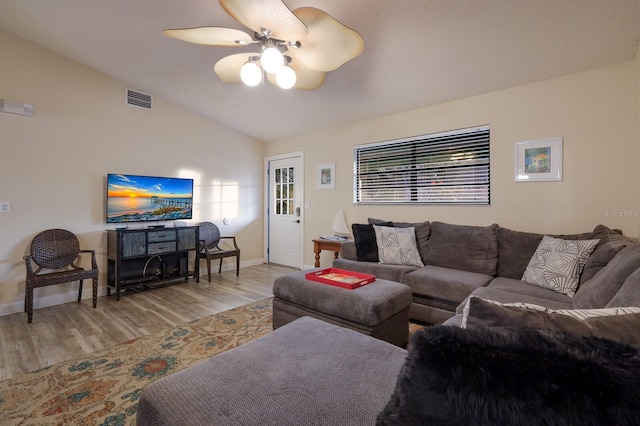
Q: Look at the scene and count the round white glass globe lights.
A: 3